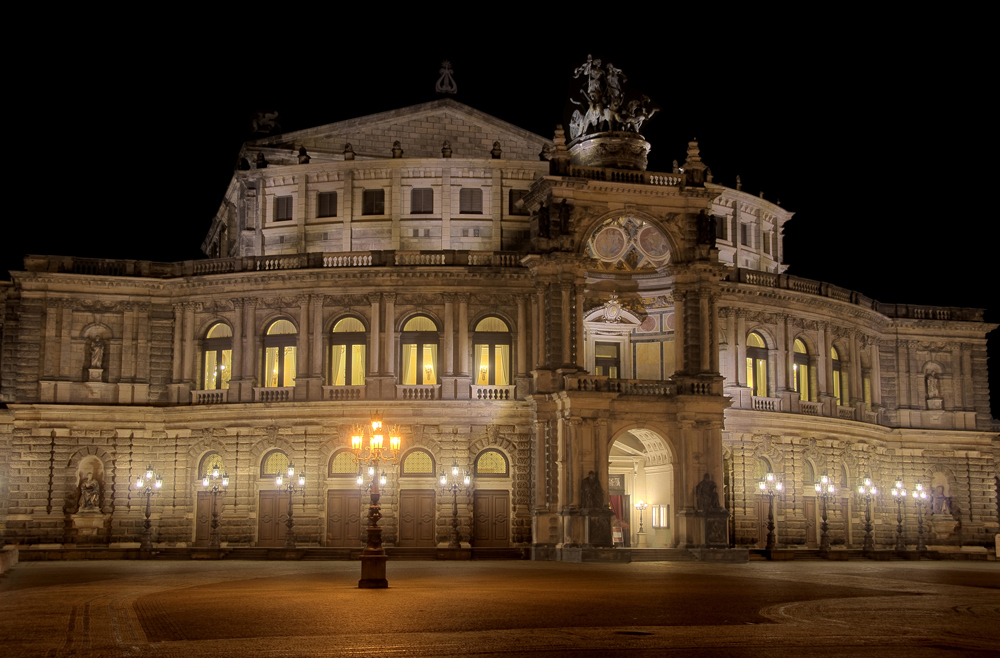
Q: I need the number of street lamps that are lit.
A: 11